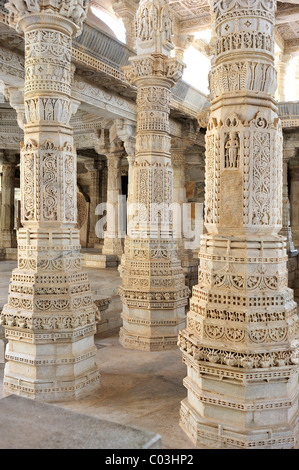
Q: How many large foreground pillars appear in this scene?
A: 3